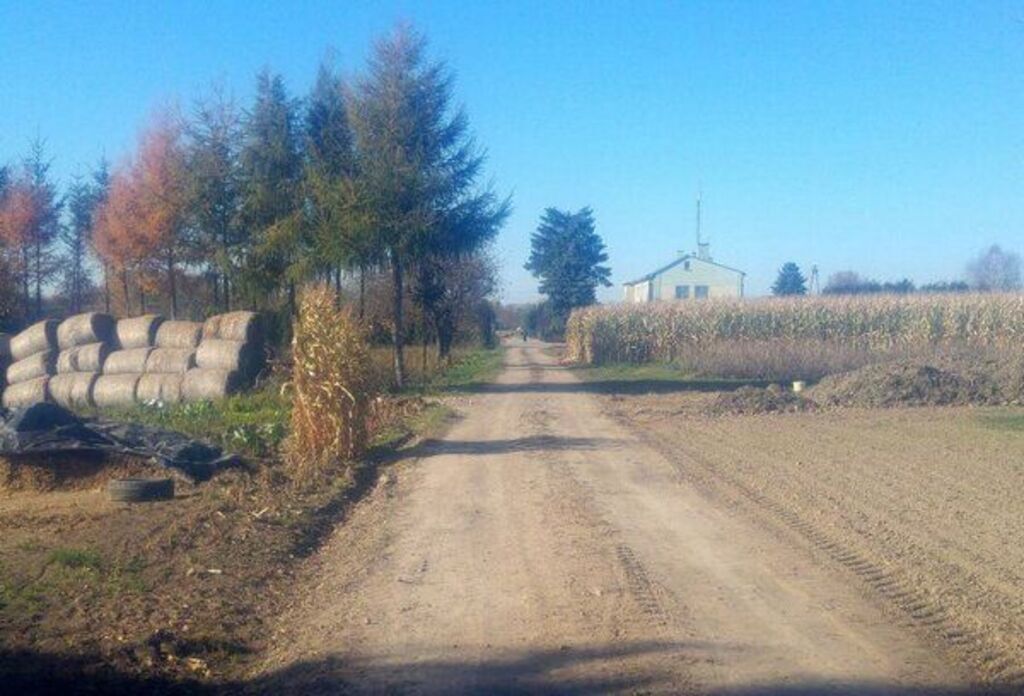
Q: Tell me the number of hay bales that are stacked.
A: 15